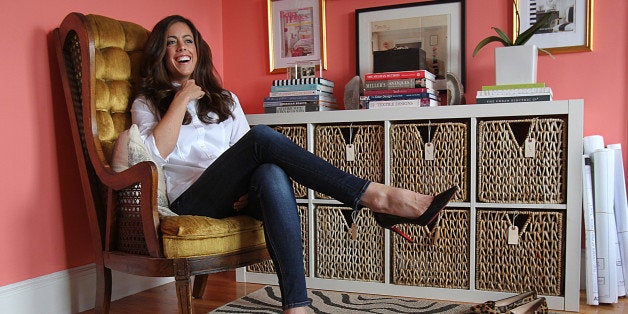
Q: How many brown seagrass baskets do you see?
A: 8